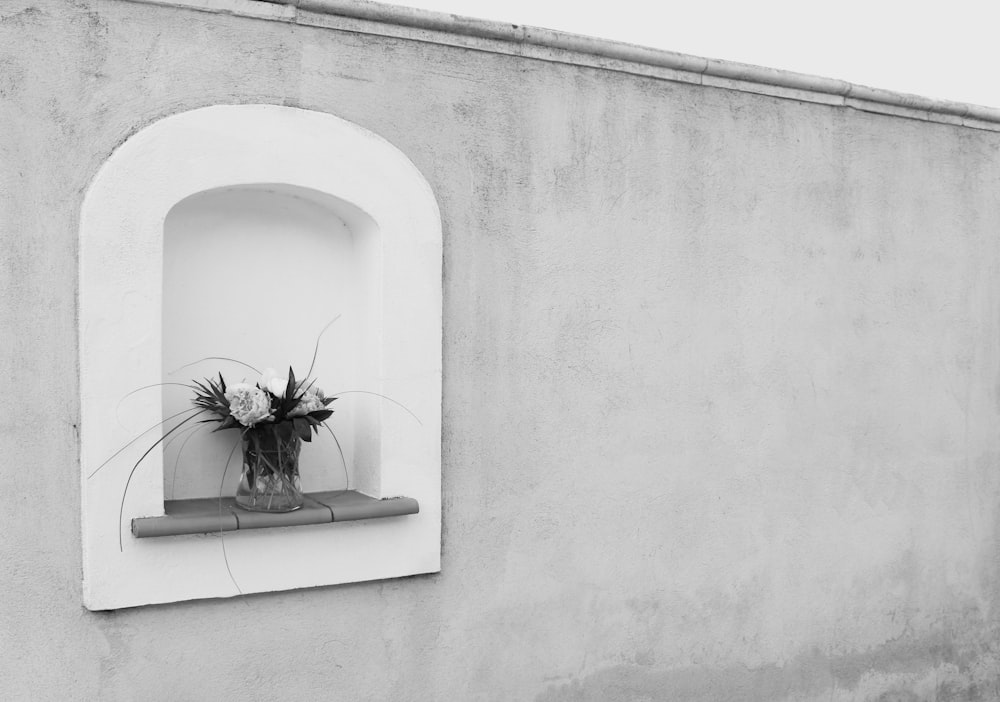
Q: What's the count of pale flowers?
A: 3